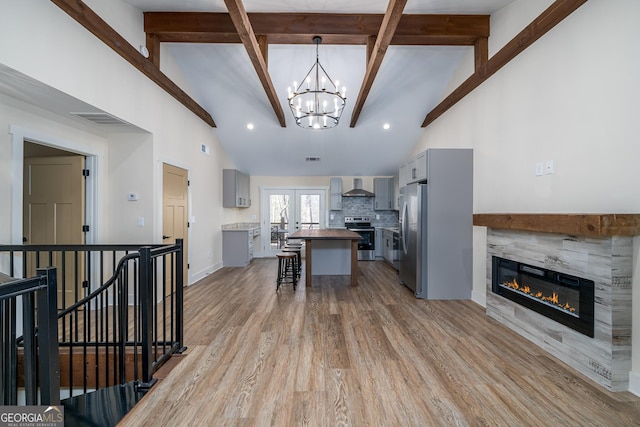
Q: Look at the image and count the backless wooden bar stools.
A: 4